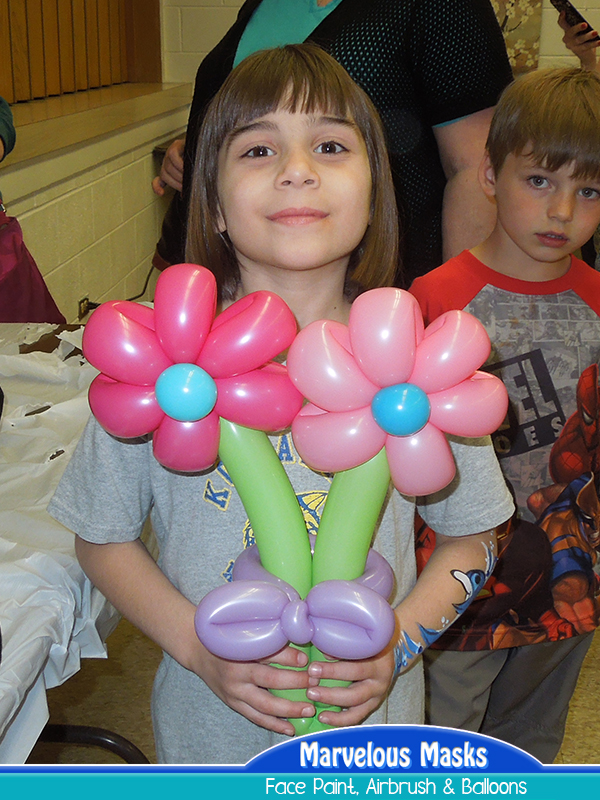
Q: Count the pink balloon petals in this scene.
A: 12